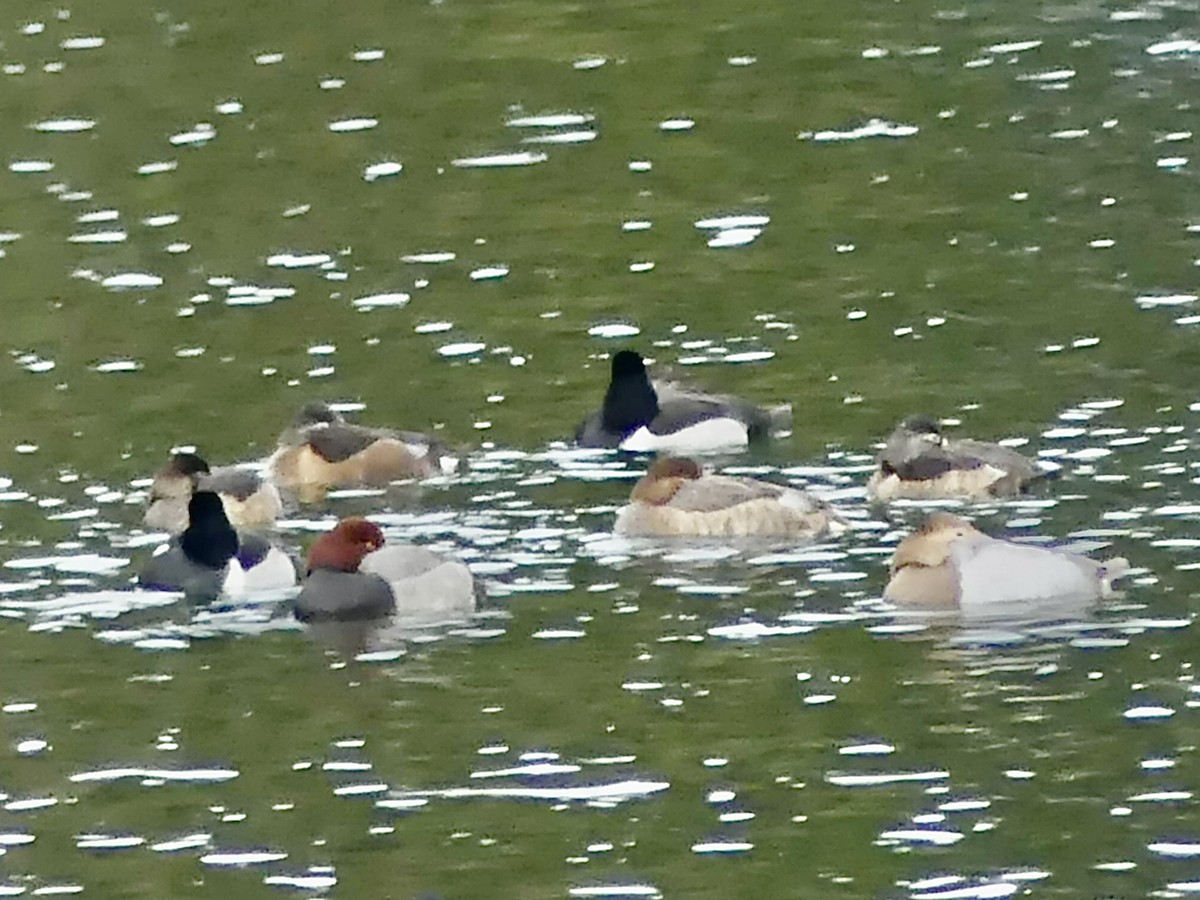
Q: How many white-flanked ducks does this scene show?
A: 2